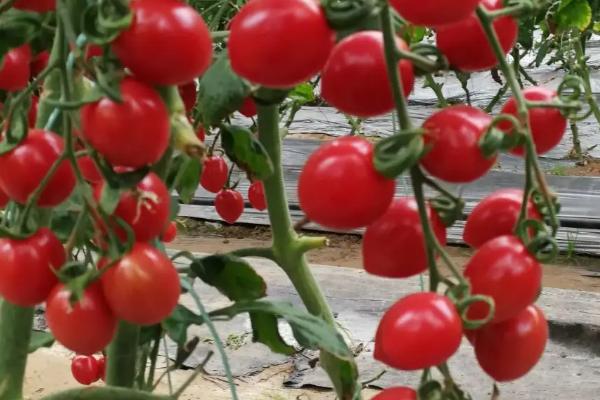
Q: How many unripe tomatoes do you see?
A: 0